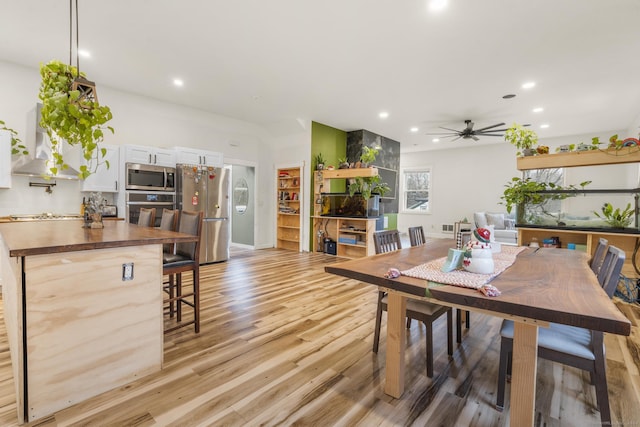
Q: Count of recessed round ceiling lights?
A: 9